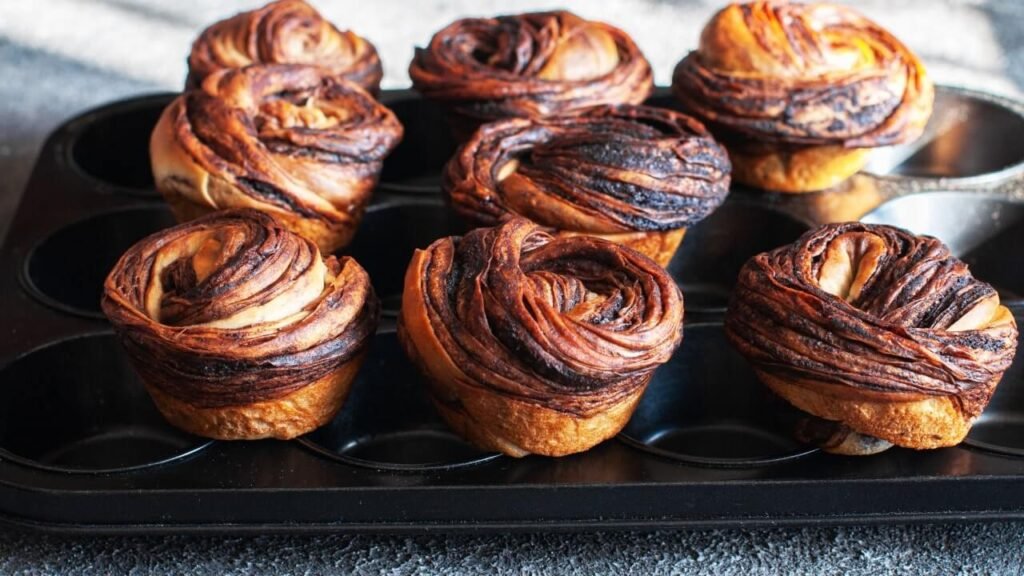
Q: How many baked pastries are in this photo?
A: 8